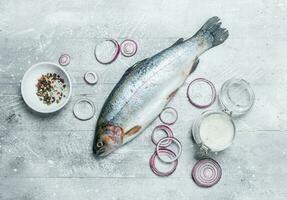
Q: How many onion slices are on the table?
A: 11